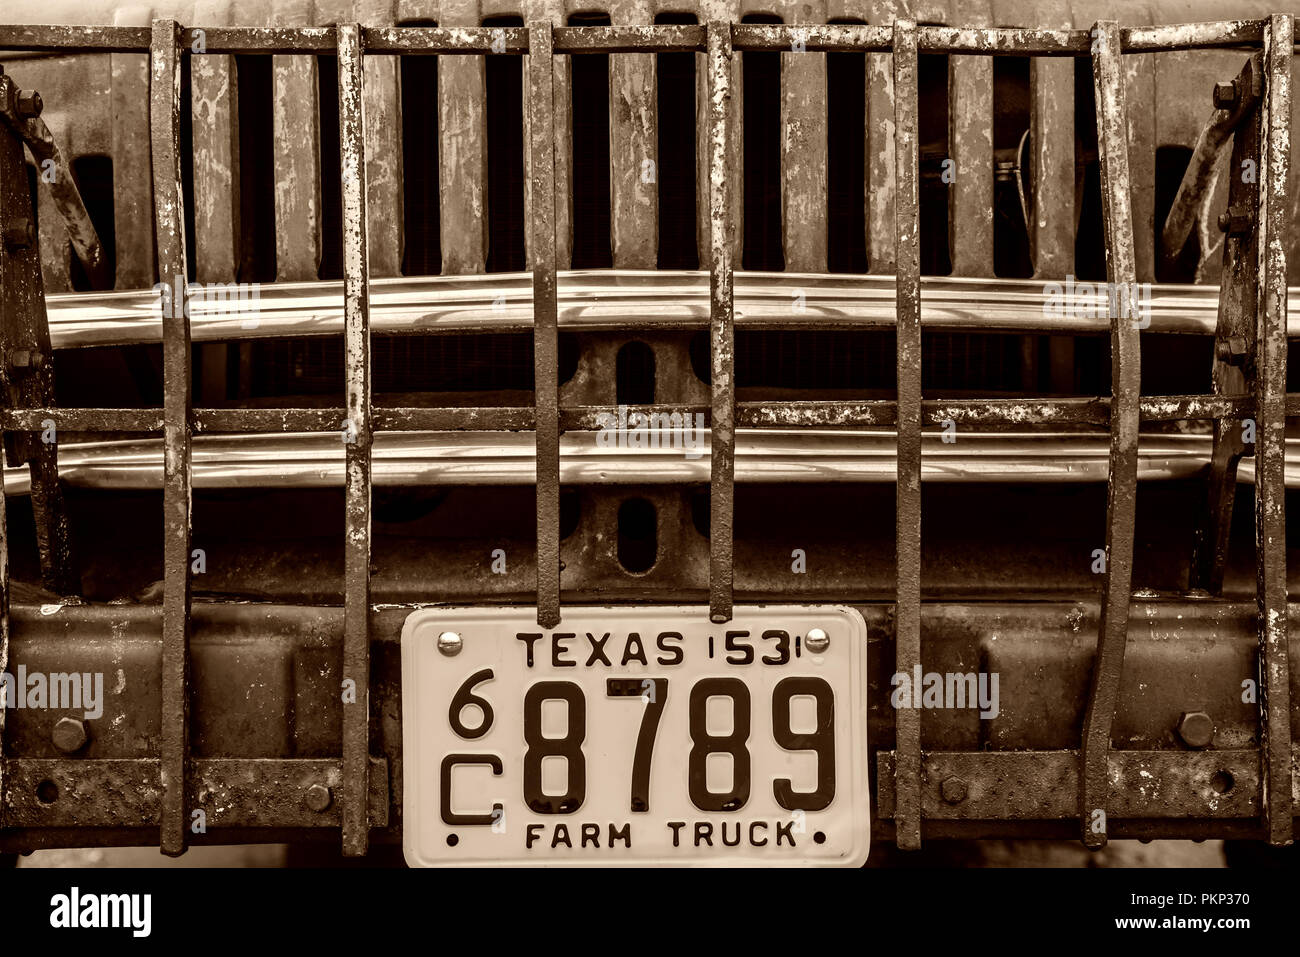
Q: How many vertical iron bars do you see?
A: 7